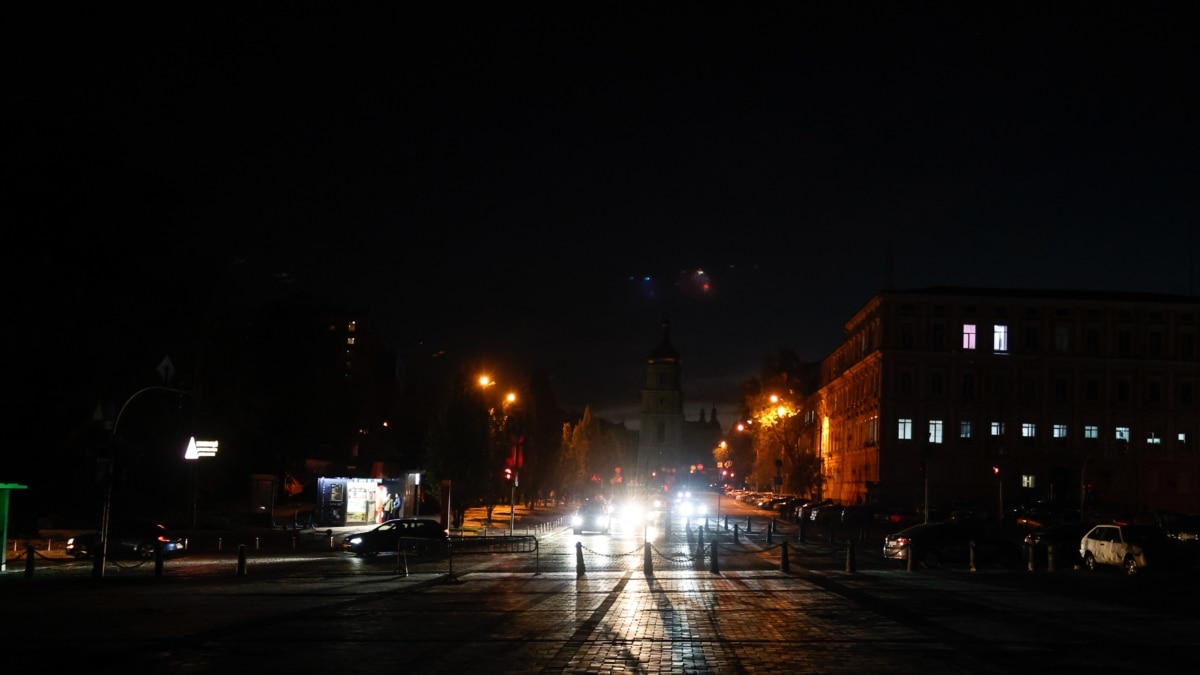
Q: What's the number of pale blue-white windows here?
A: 11